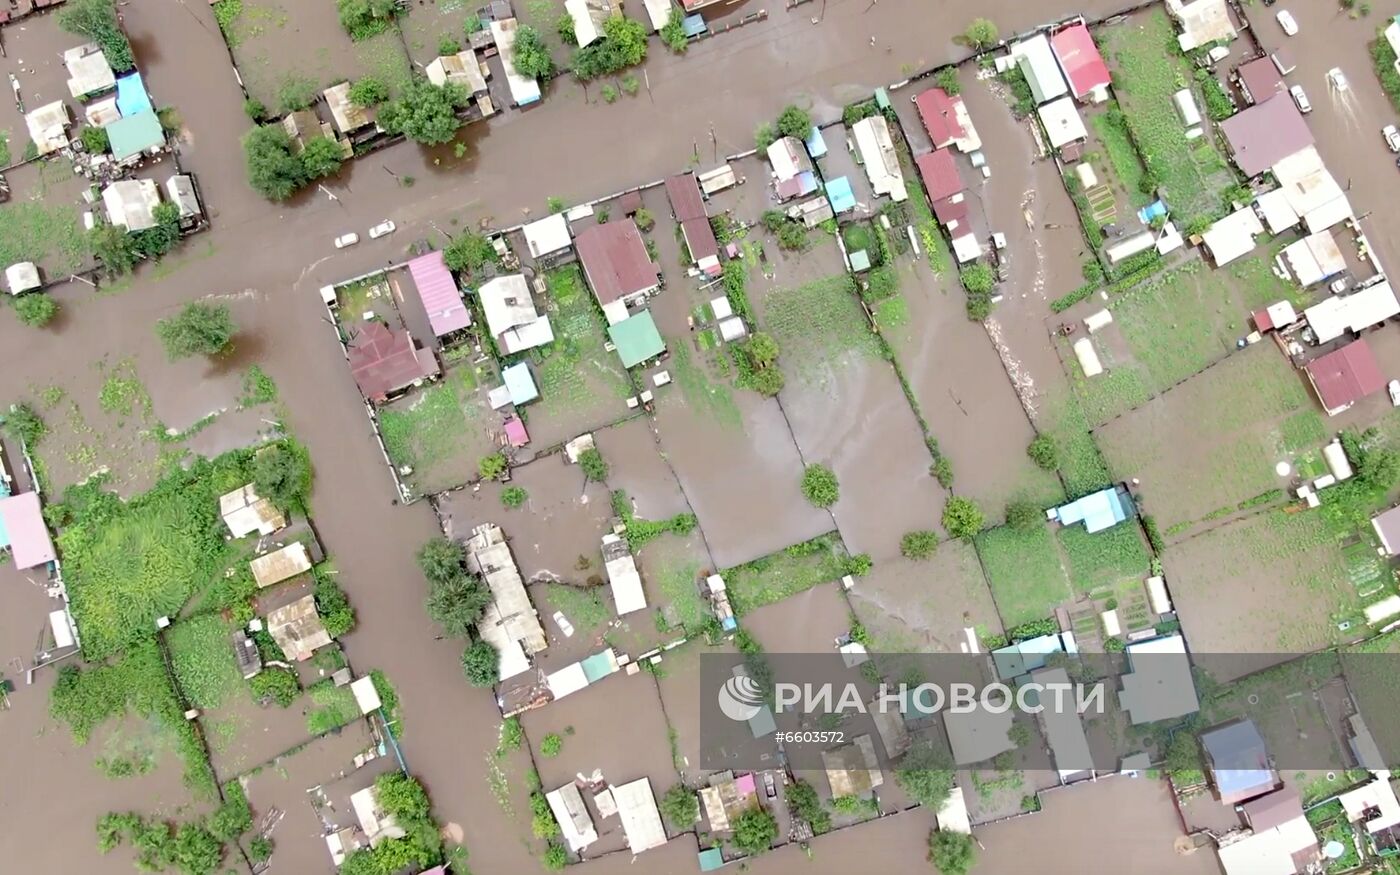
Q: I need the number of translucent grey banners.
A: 1